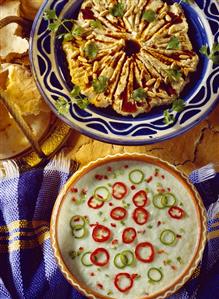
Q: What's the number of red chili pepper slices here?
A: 11